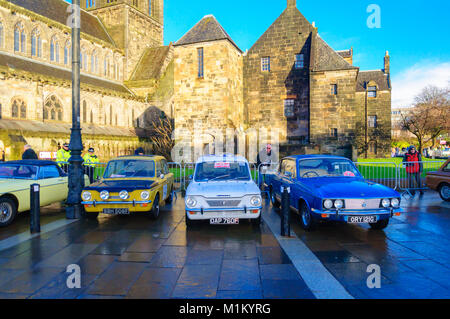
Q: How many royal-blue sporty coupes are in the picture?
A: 1